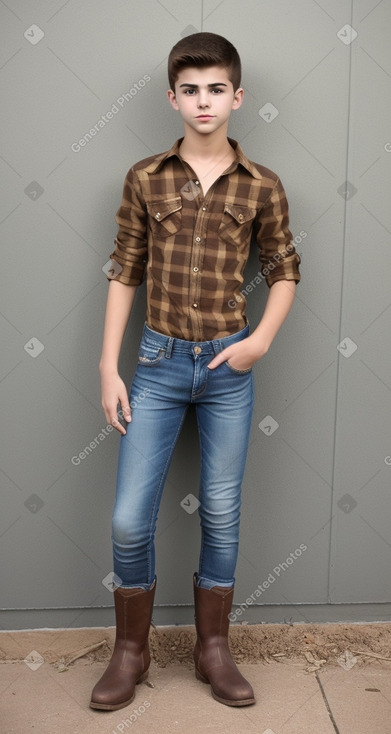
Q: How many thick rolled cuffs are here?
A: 2